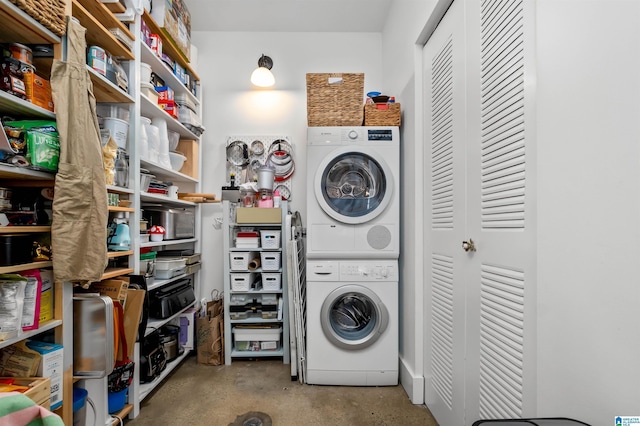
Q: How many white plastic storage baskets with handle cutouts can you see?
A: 5